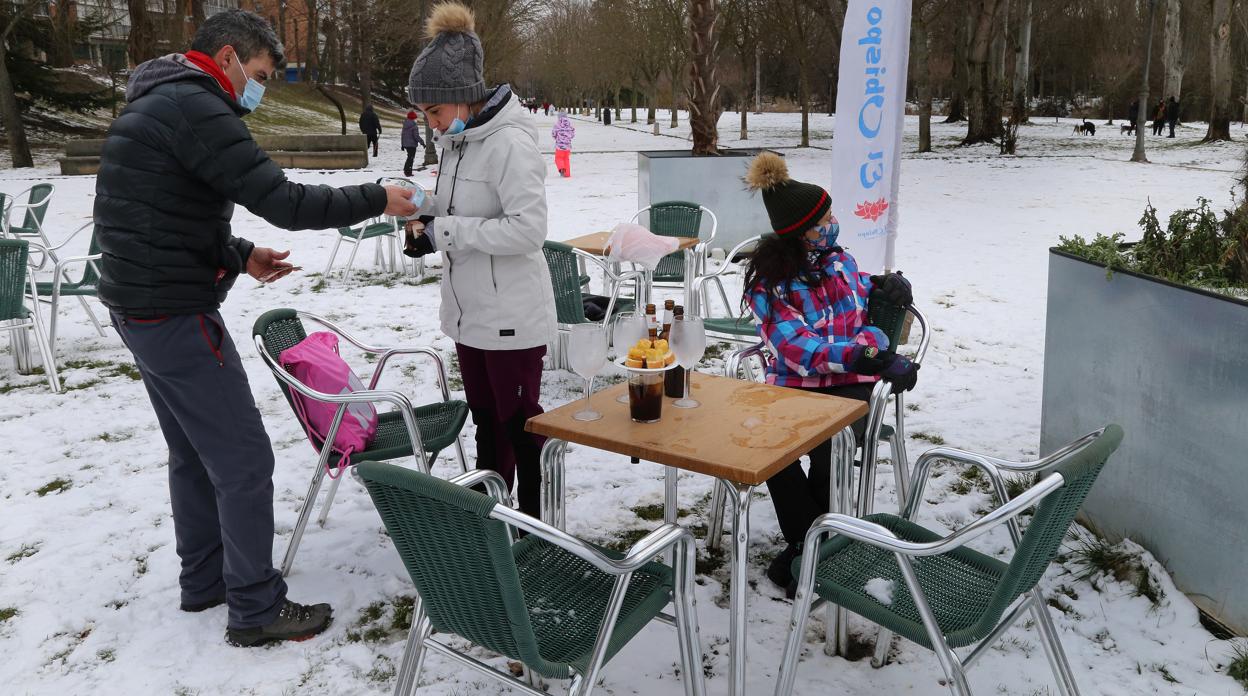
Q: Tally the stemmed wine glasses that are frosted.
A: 3